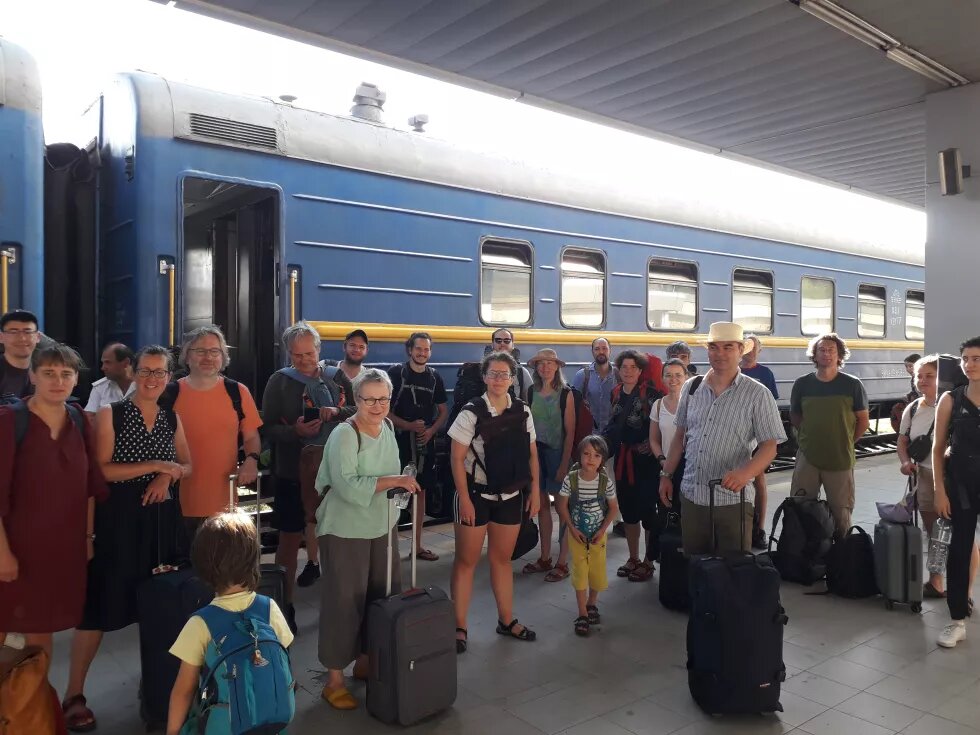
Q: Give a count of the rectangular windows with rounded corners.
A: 7